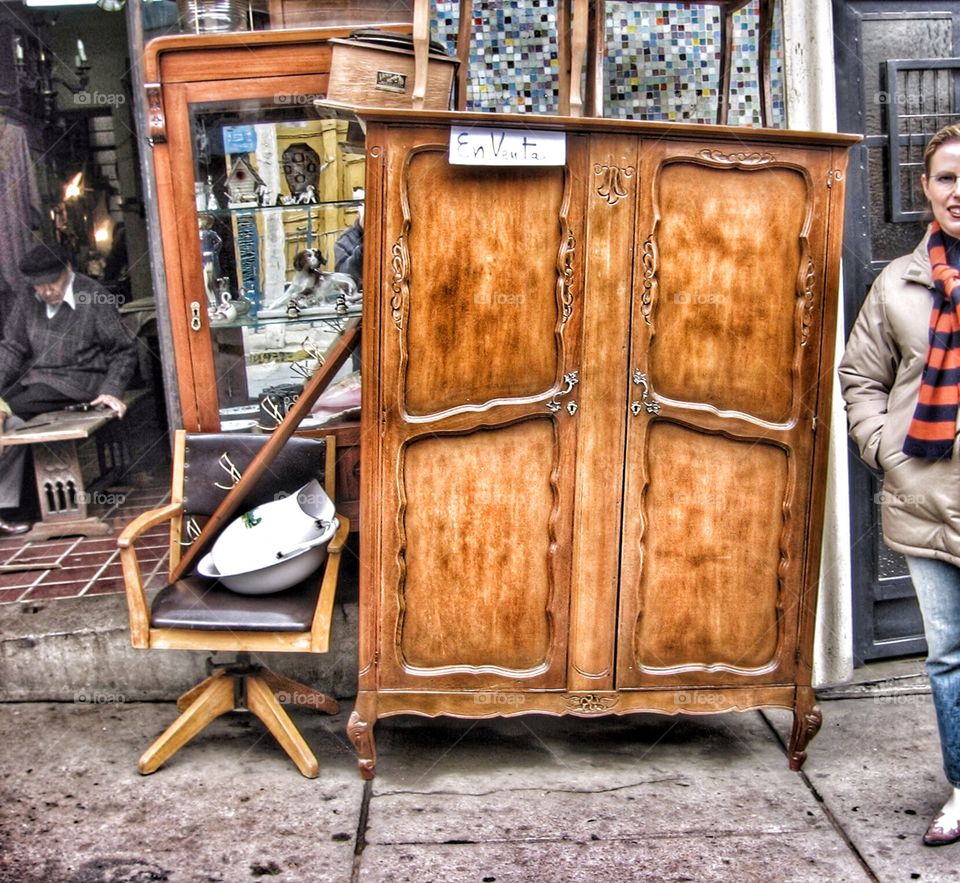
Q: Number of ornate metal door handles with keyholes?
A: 2